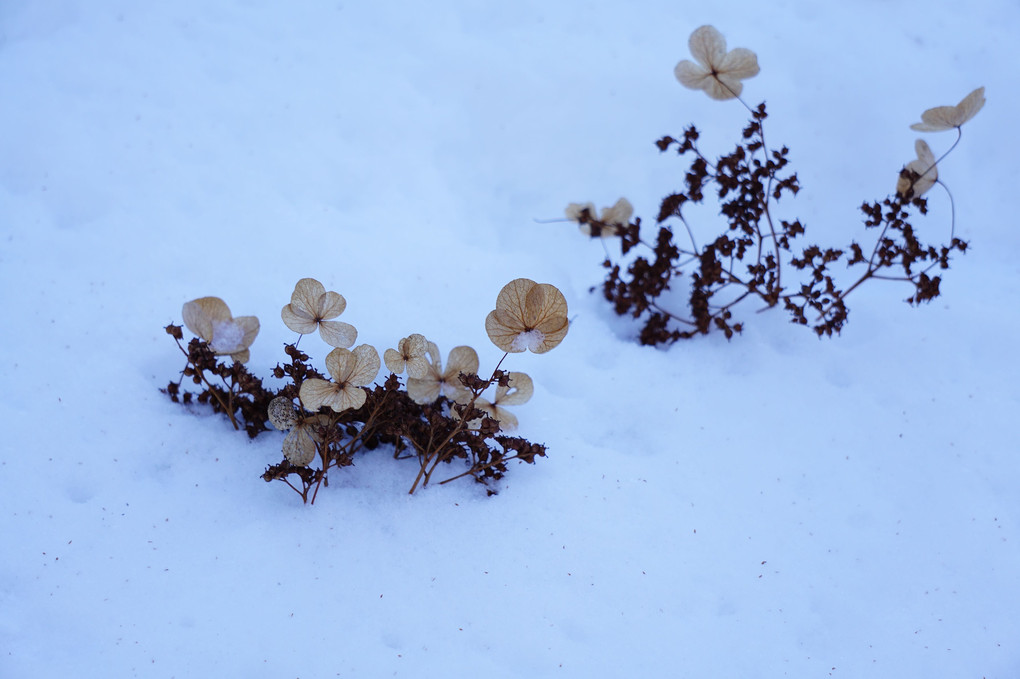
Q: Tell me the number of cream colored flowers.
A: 12